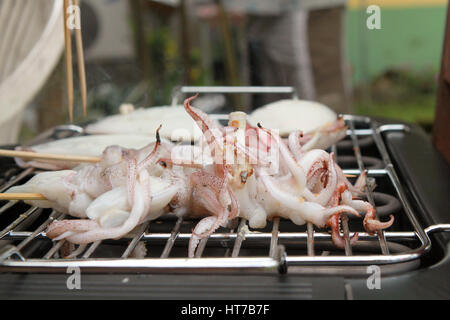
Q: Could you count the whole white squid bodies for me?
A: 3